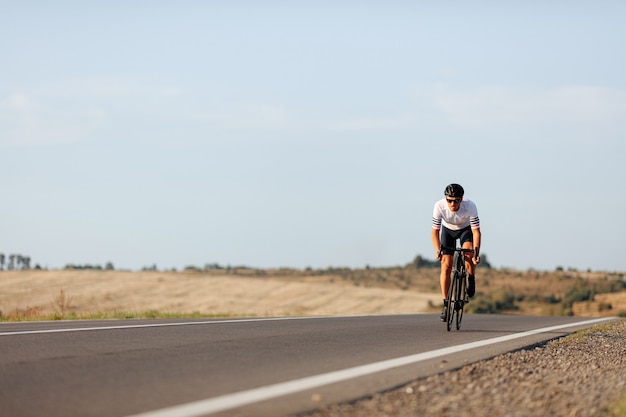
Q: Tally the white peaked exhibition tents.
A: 0